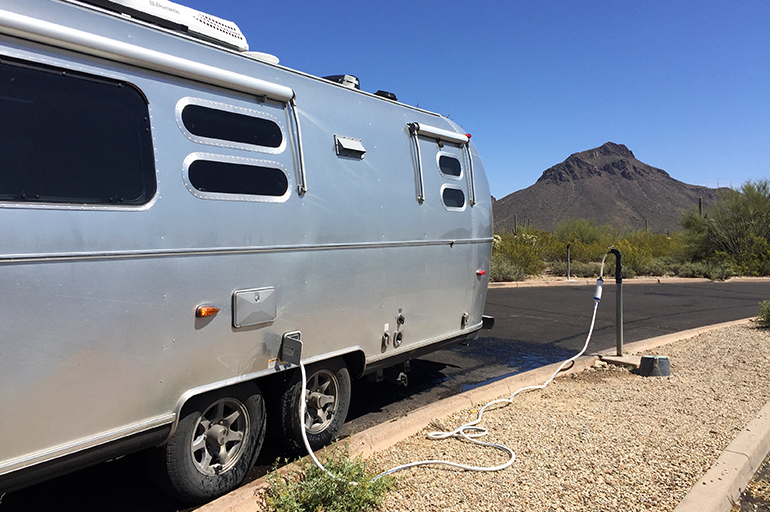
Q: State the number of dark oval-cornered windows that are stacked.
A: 4